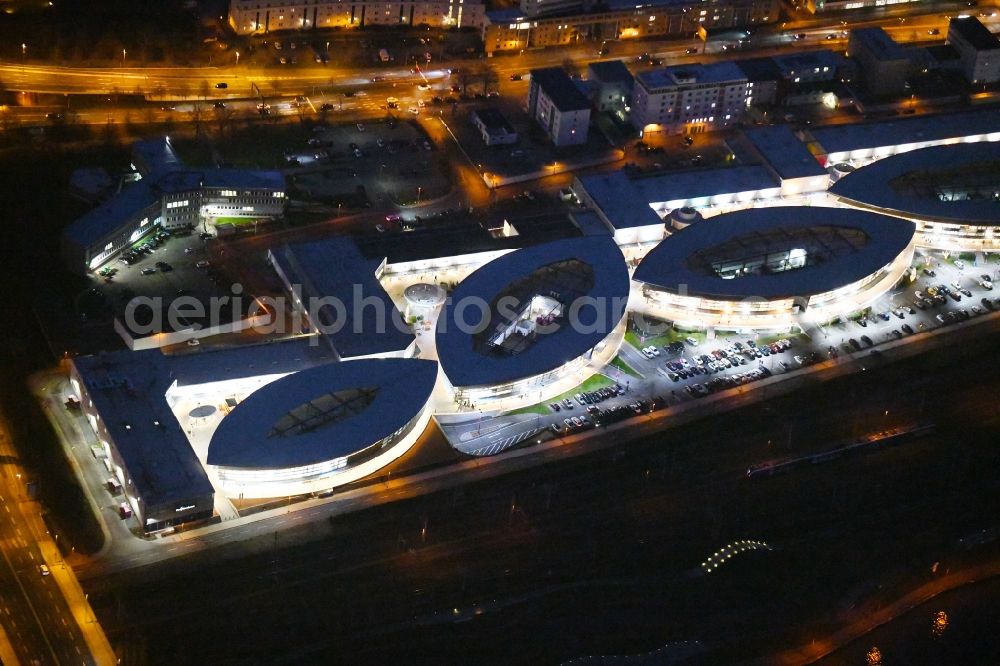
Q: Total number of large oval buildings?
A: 4